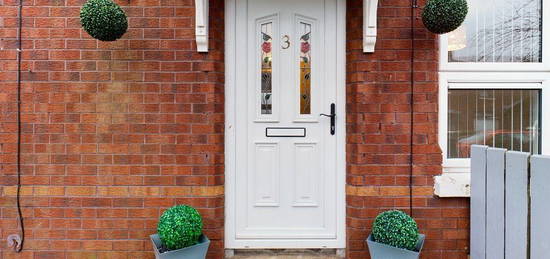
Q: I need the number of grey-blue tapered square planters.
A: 2